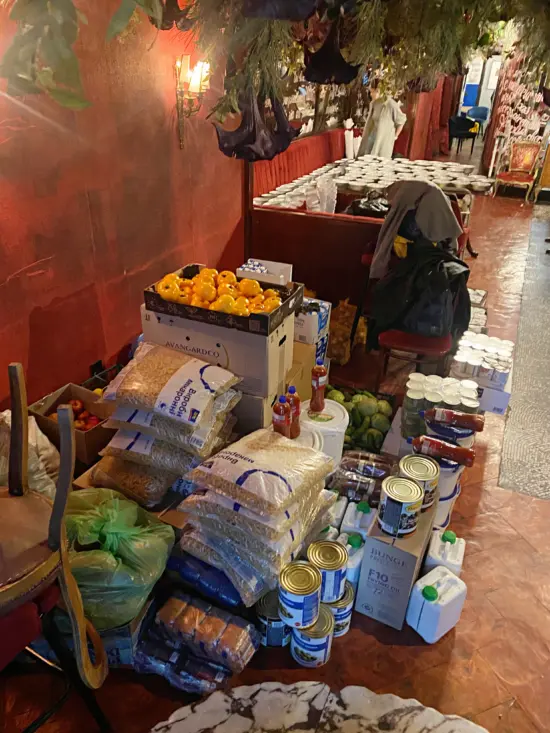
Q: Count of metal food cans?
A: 7